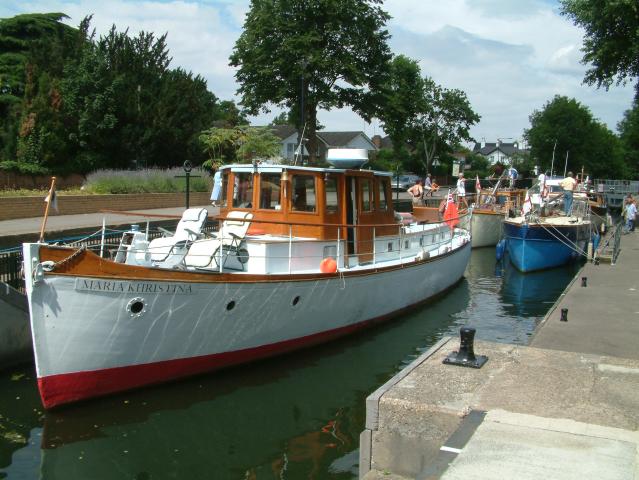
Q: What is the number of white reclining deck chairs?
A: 2